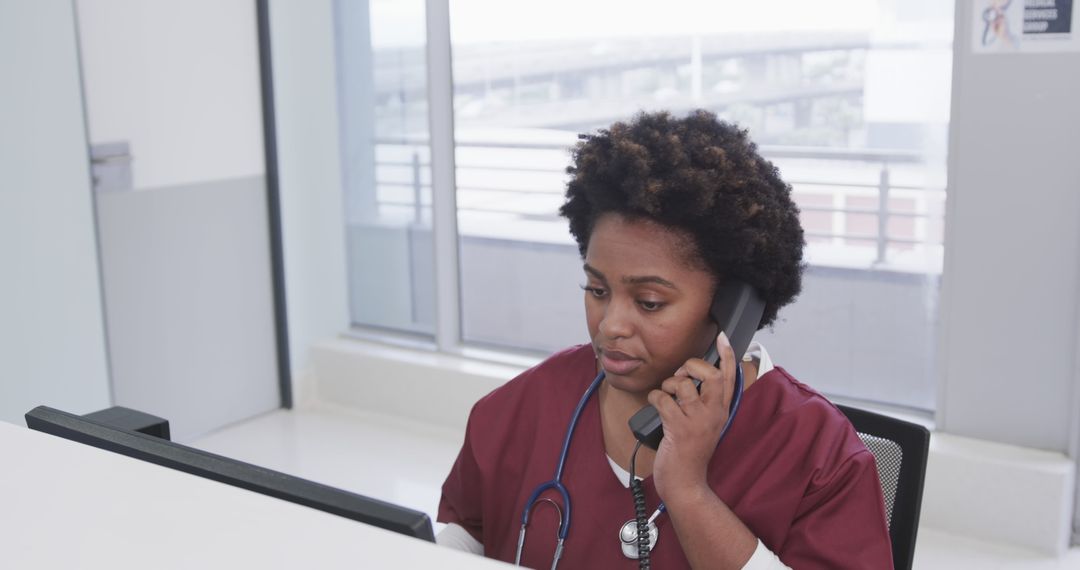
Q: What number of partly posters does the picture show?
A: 1